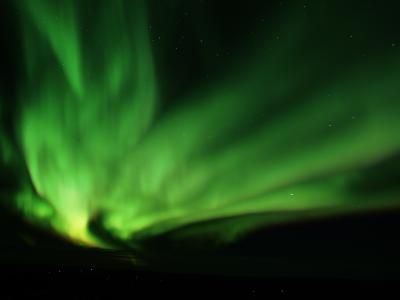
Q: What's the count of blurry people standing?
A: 0